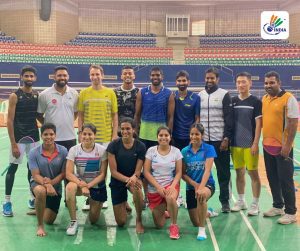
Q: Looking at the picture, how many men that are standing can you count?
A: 9